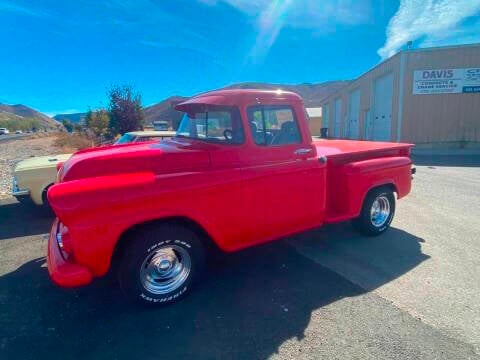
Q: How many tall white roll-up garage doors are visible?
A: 4